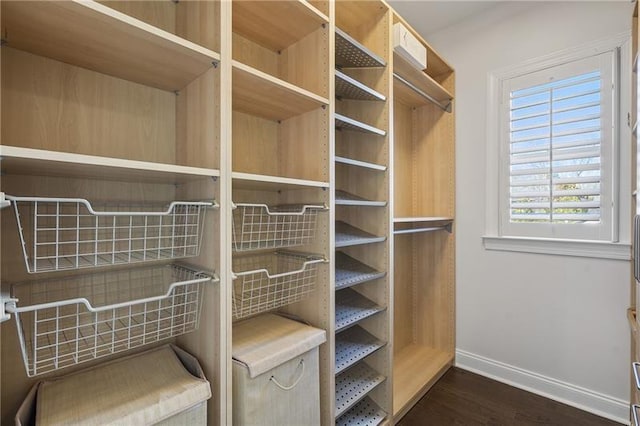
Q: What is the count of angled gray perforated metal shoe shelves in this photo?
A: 11